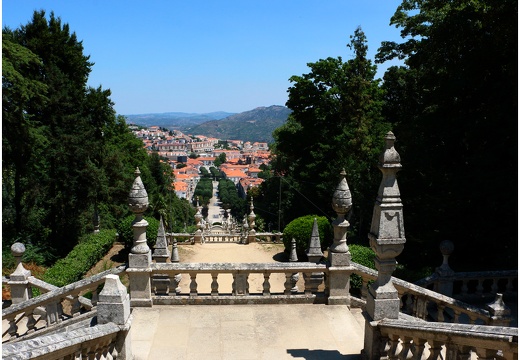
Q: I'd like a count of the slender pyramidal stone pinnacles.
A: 2